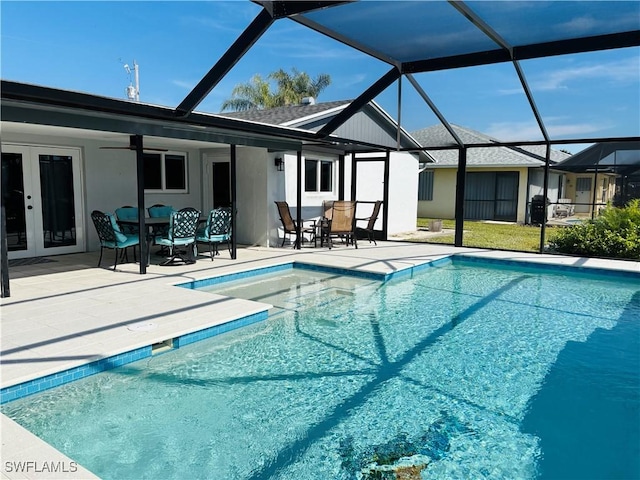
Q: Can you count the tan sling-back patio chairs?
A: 4